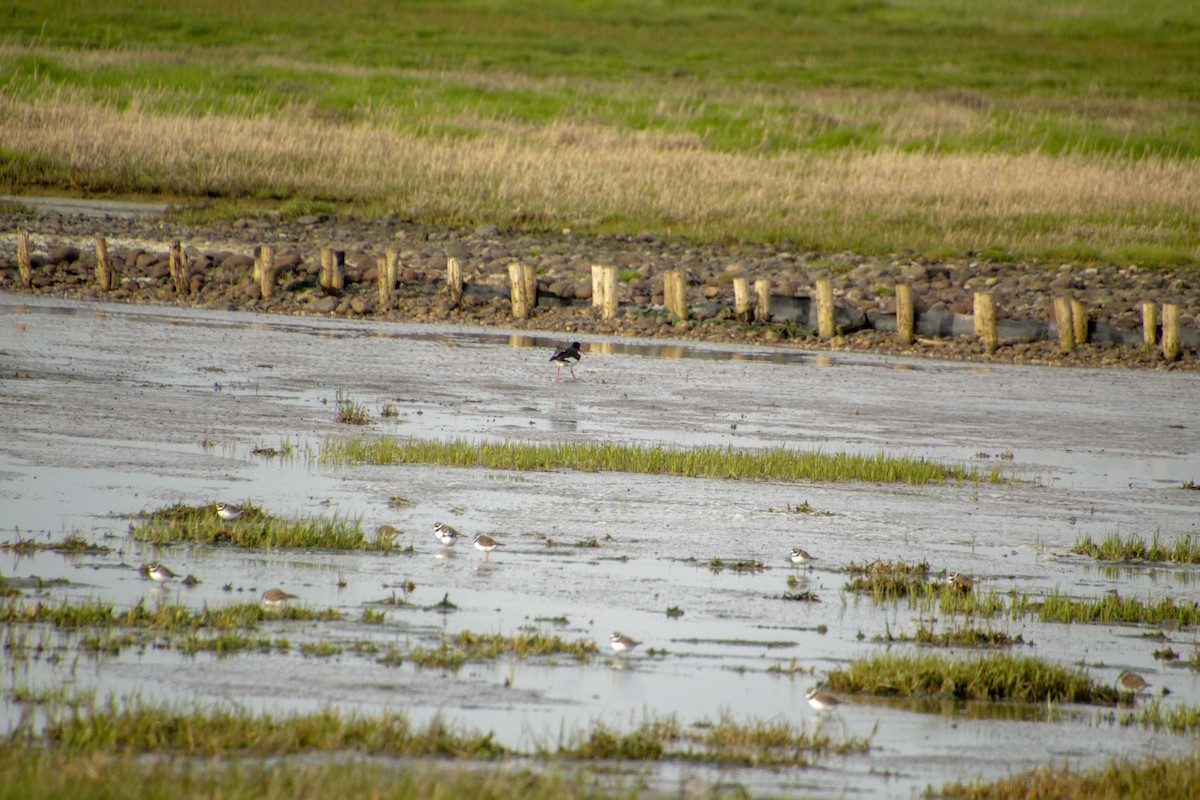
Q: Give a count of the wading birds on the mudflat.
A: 12